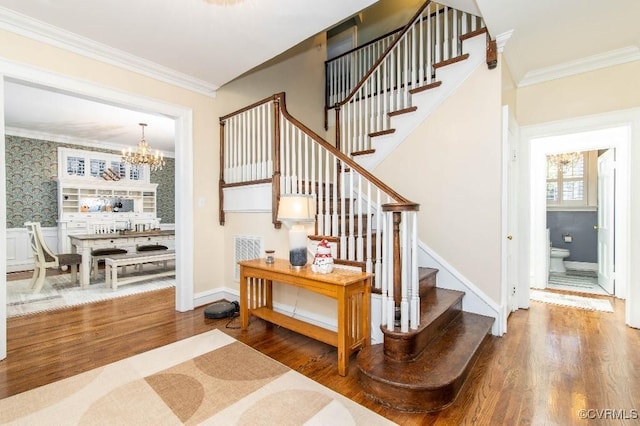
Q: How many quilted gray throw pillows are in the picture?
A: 0